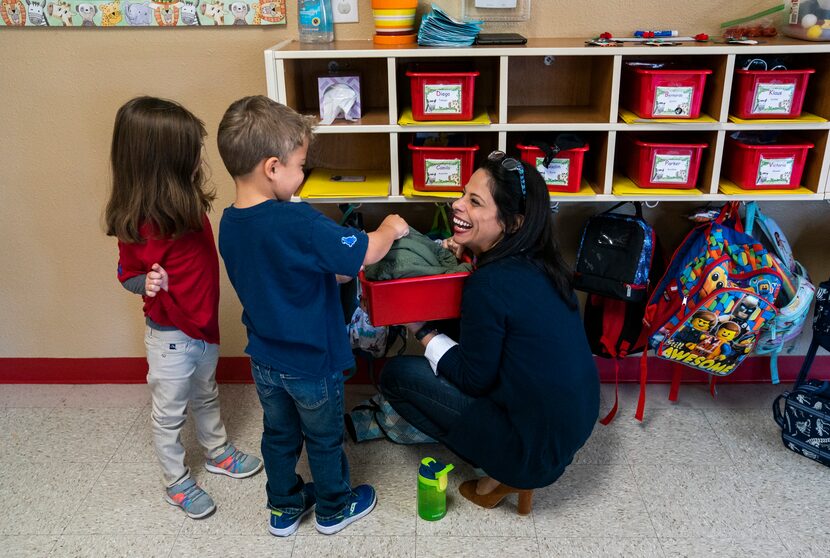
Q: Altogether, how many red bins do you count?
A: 8